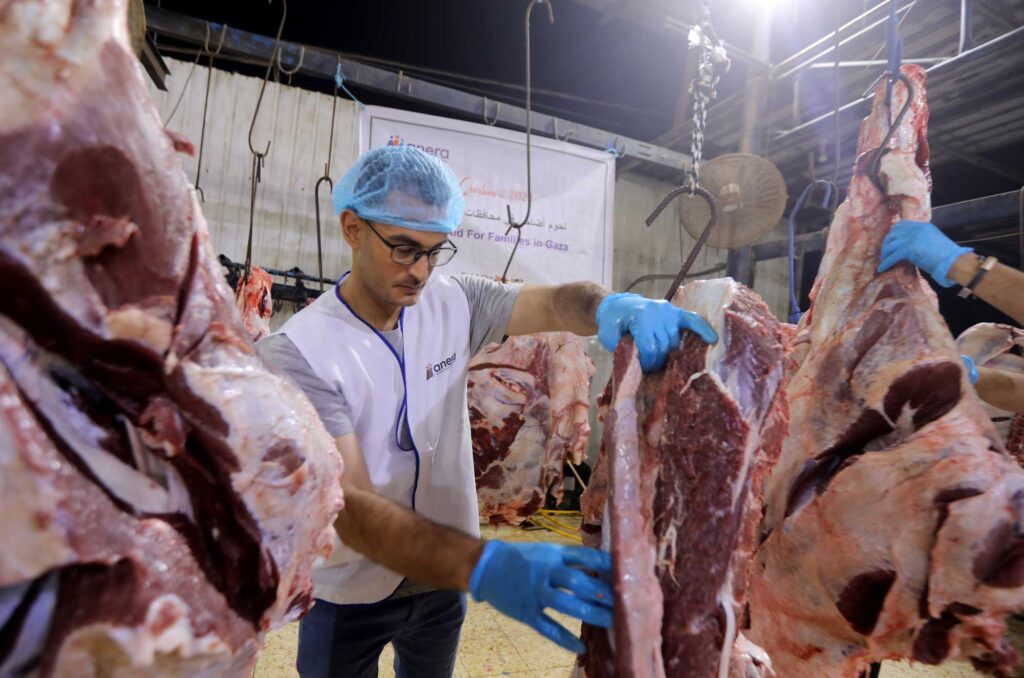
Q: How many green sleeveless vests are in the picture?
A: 0